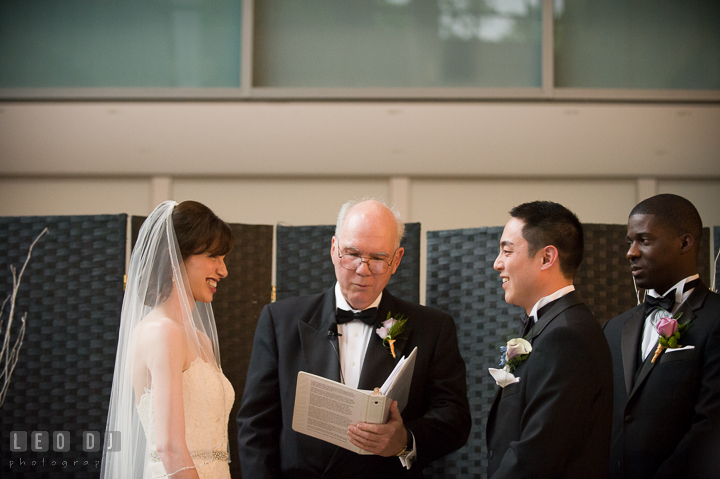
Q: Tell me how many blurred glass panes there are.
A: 3